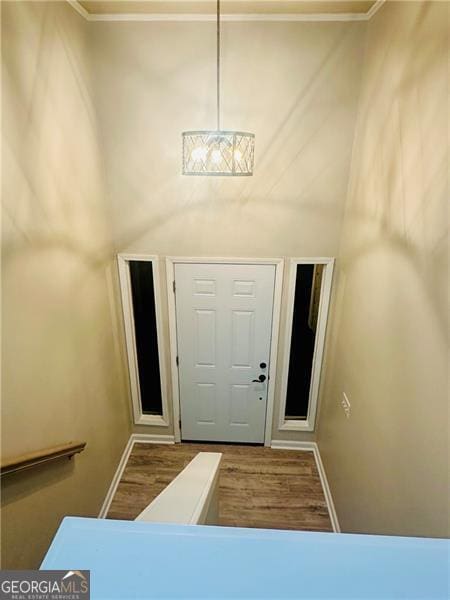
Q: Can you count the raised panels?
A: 6